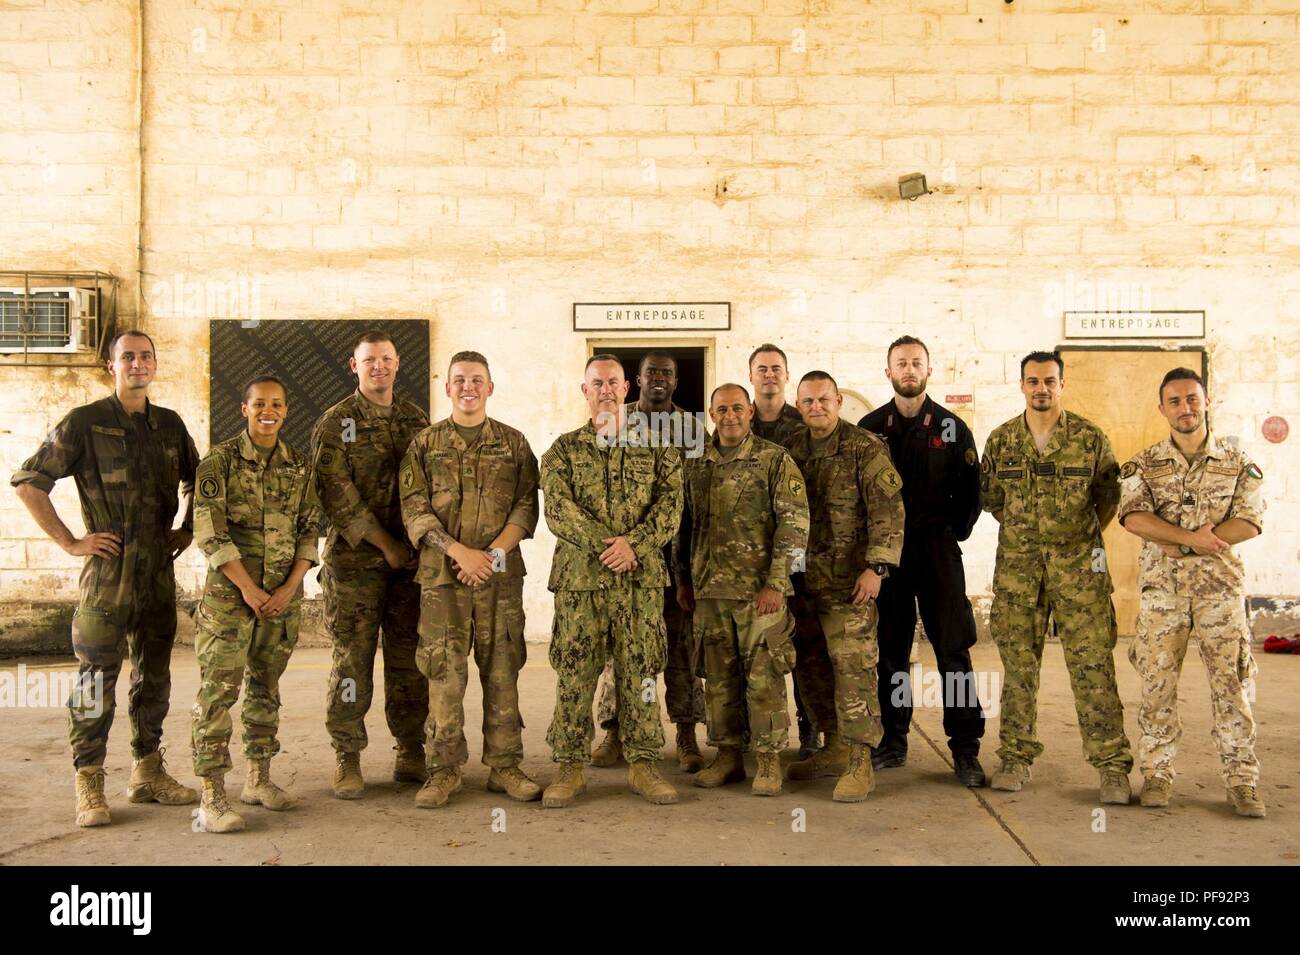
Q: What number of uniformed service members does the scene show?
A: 12